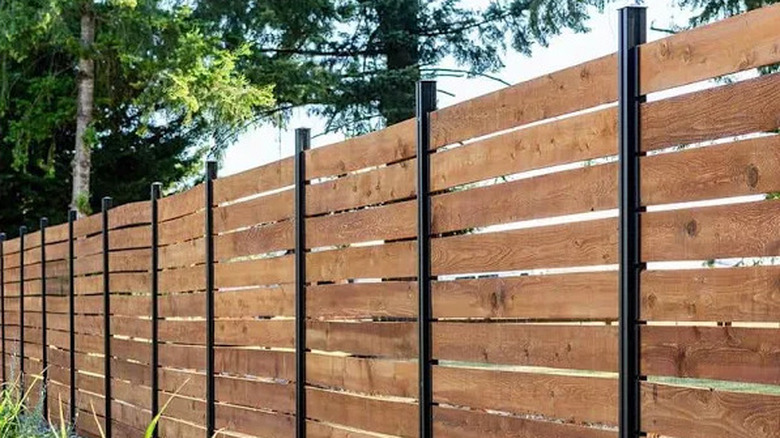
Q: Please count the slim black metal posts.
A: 10